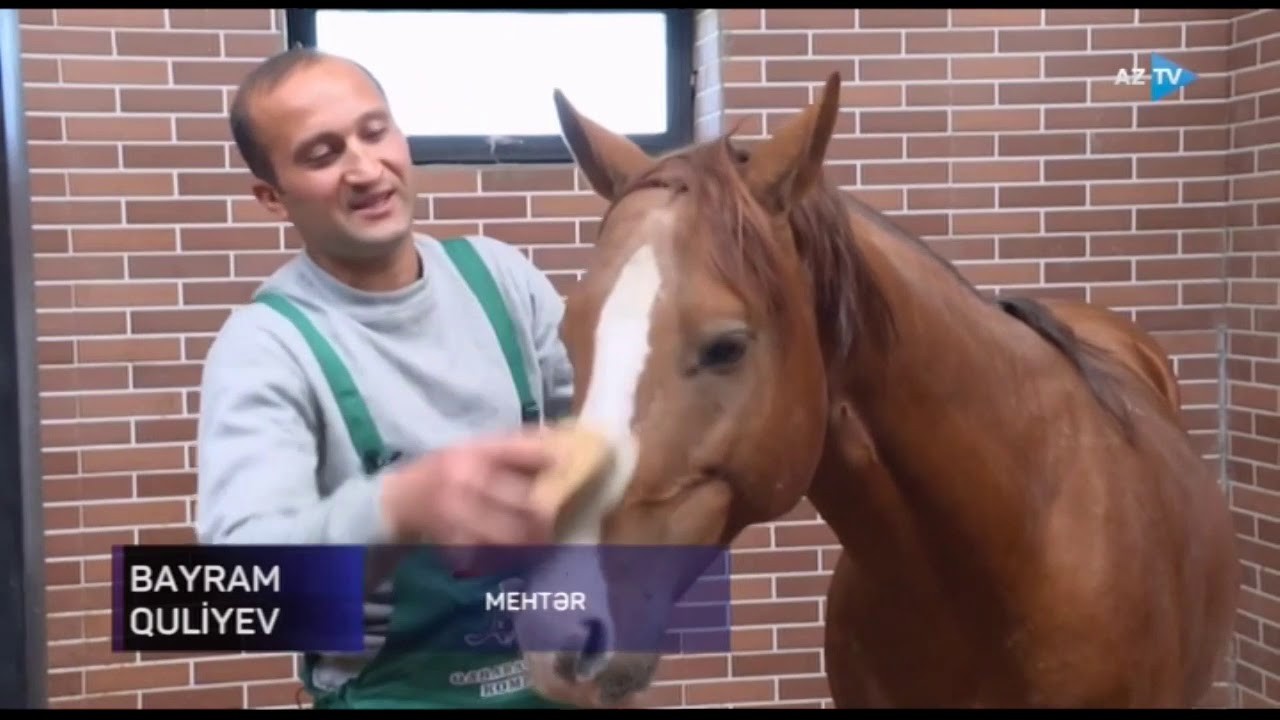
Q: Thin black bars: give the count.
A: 2